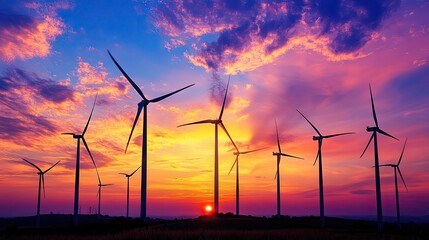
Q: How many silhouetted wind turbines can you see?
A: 11